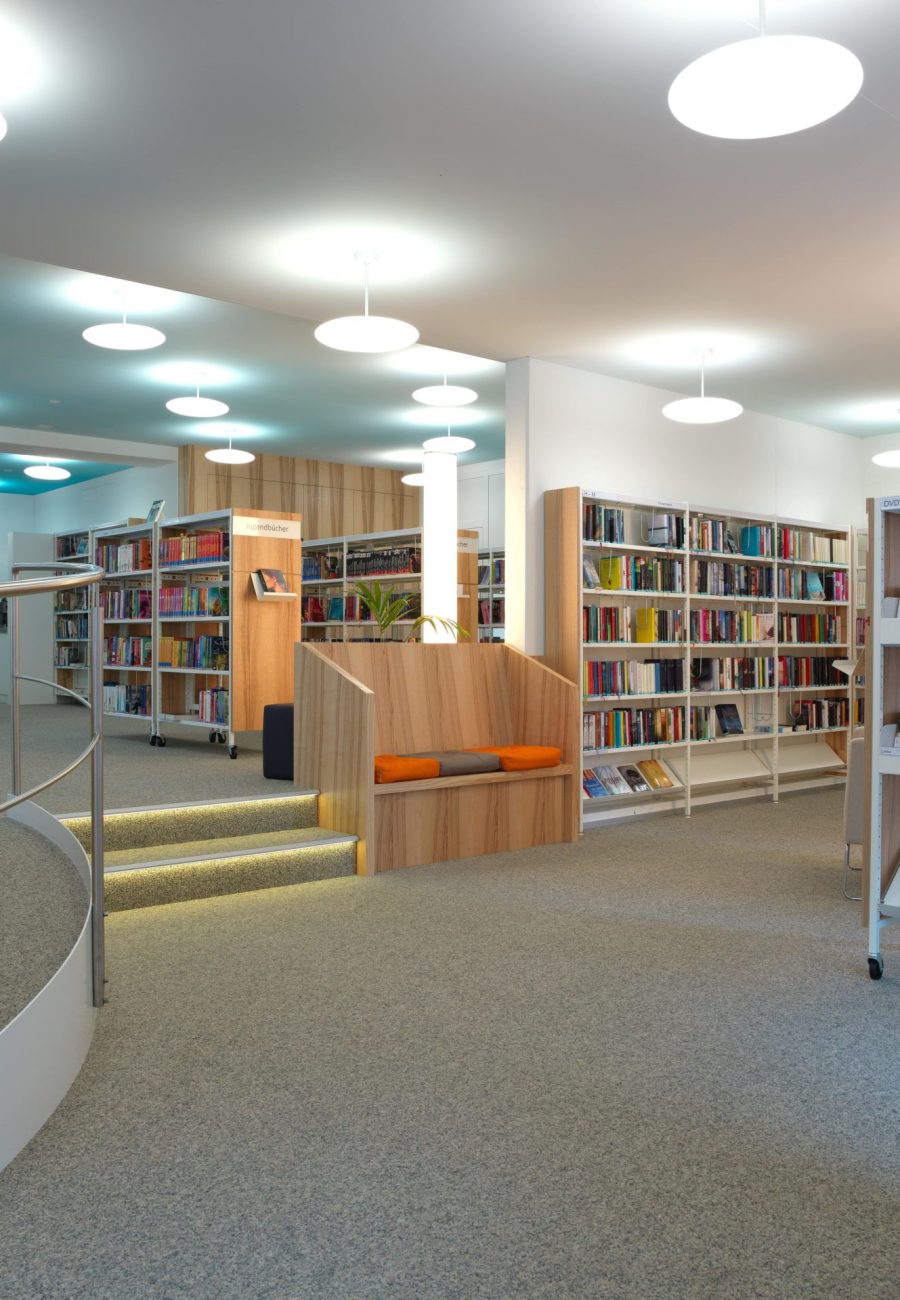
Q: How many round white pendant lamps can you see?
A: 12